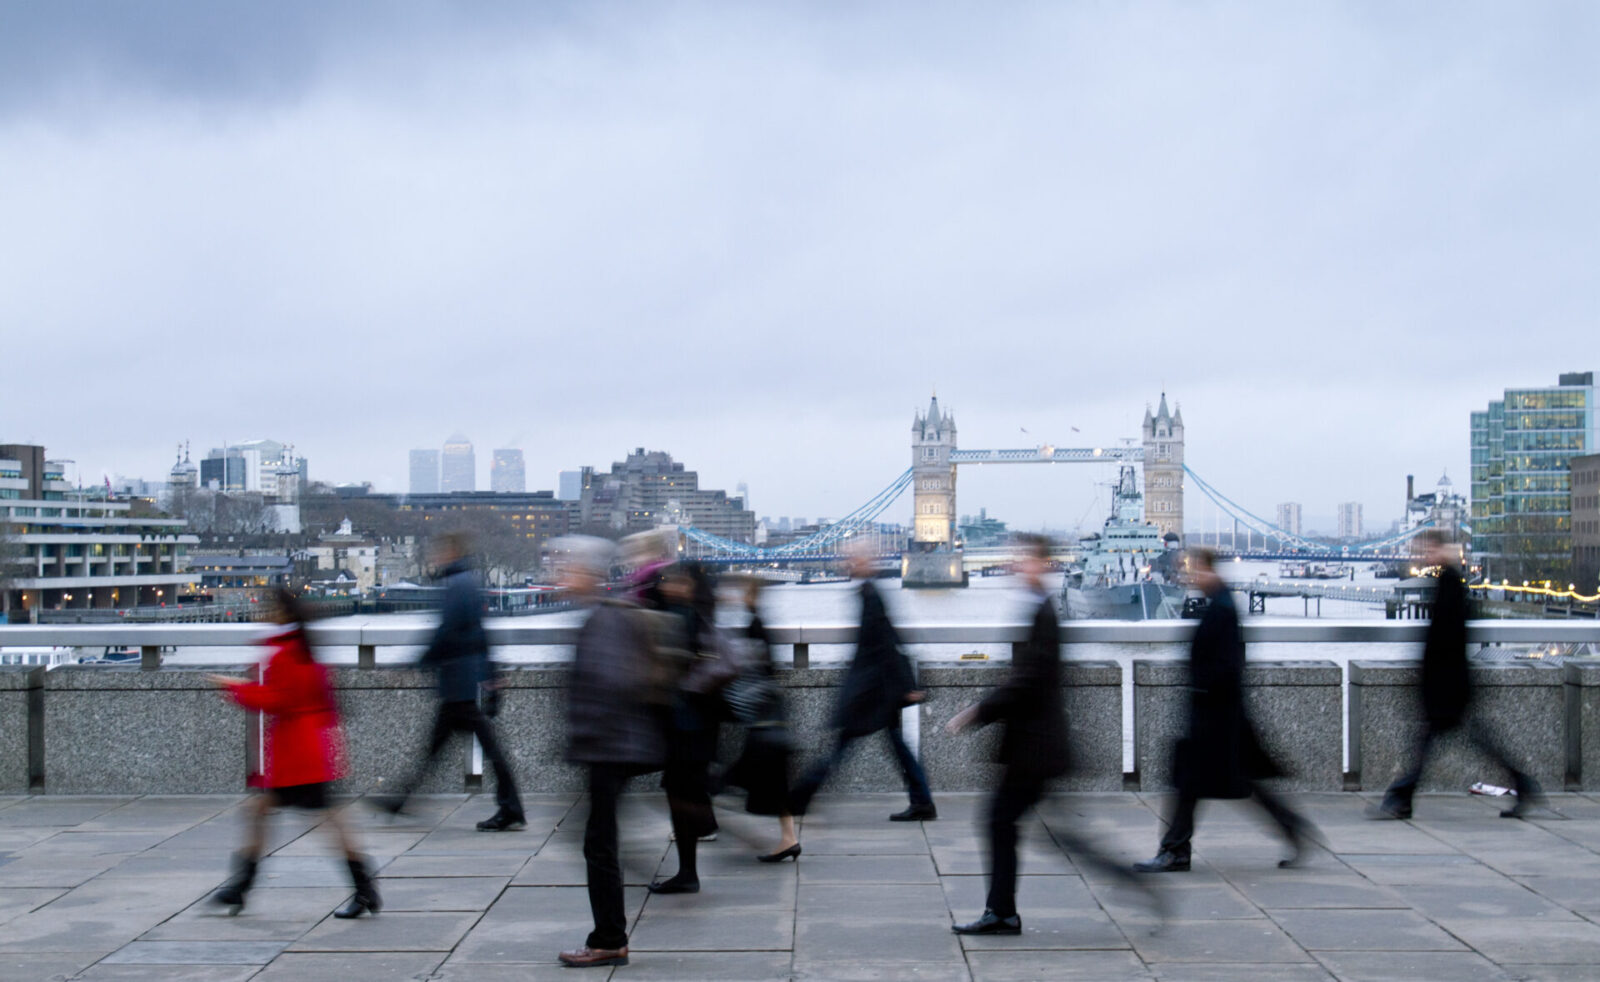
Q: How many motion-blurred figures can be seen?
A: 10